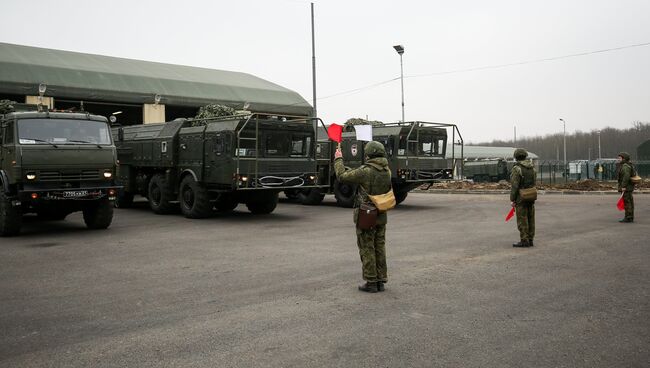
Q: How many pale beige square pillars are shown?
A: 2